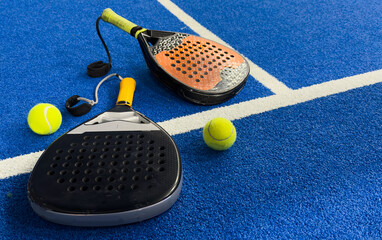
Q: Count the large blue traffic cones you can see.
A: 0